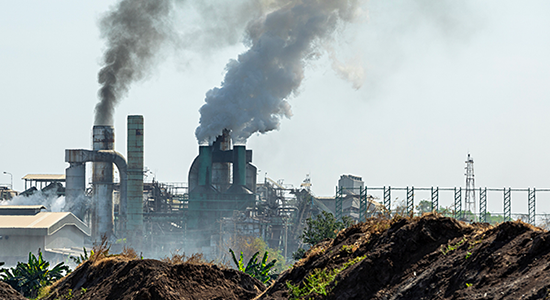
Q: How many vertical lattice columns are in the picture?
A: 9